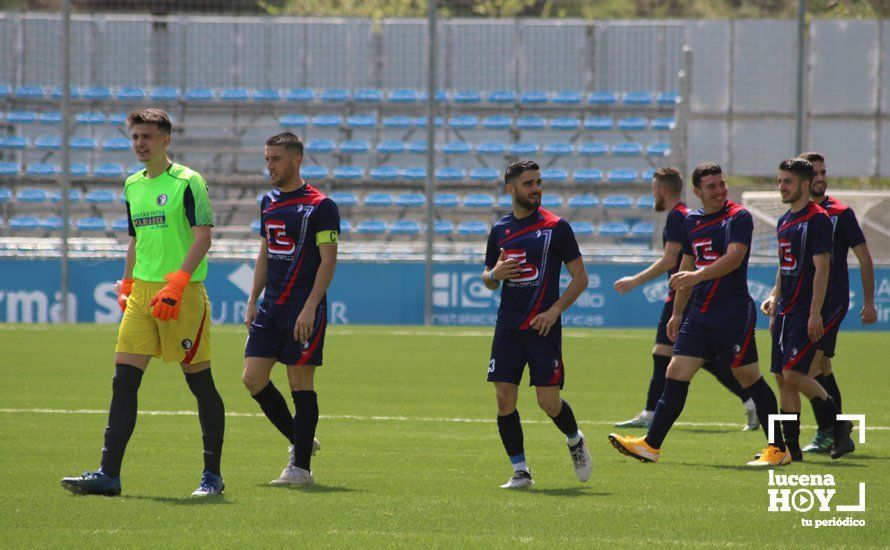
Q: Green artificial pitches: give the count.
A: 1